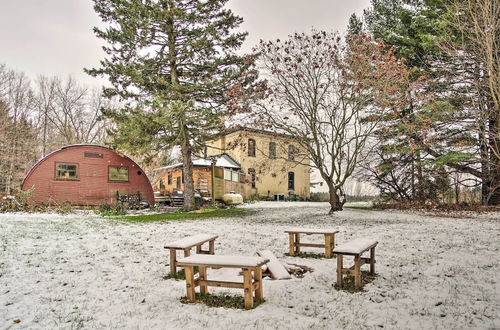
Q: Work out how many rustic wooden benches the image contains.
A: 4